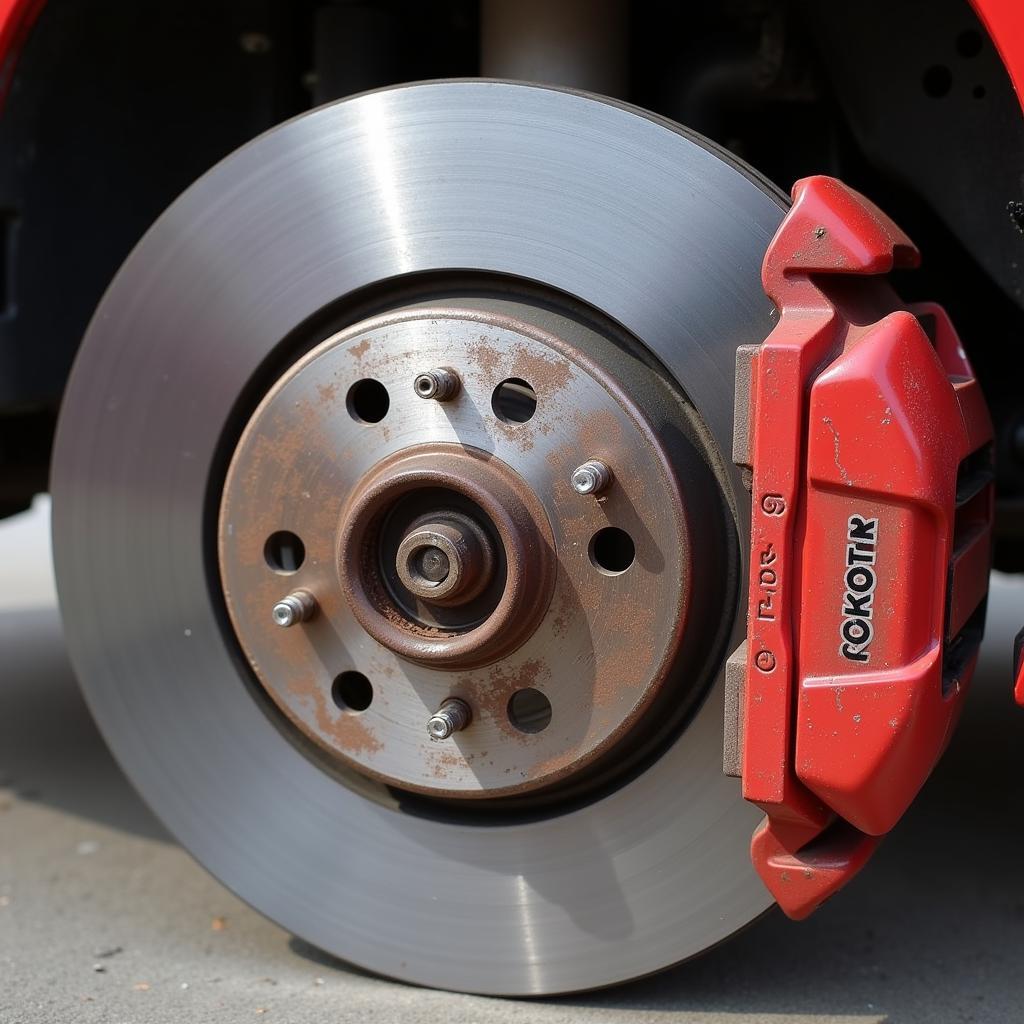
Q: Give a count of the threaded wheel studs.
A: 4